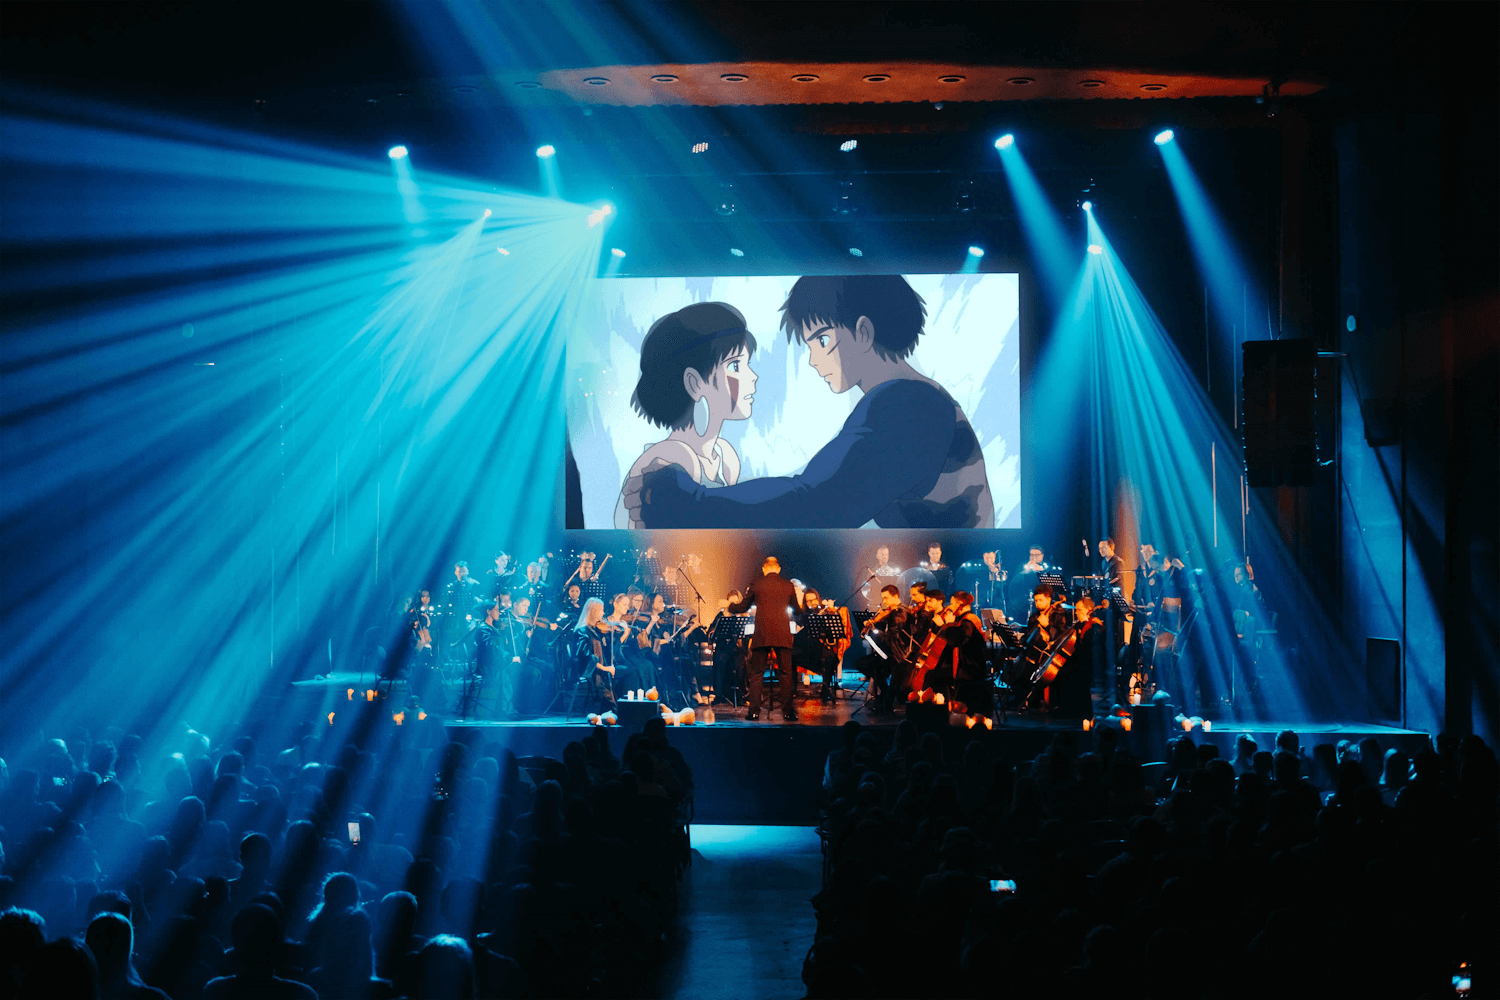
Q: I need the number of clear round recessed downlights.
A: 9